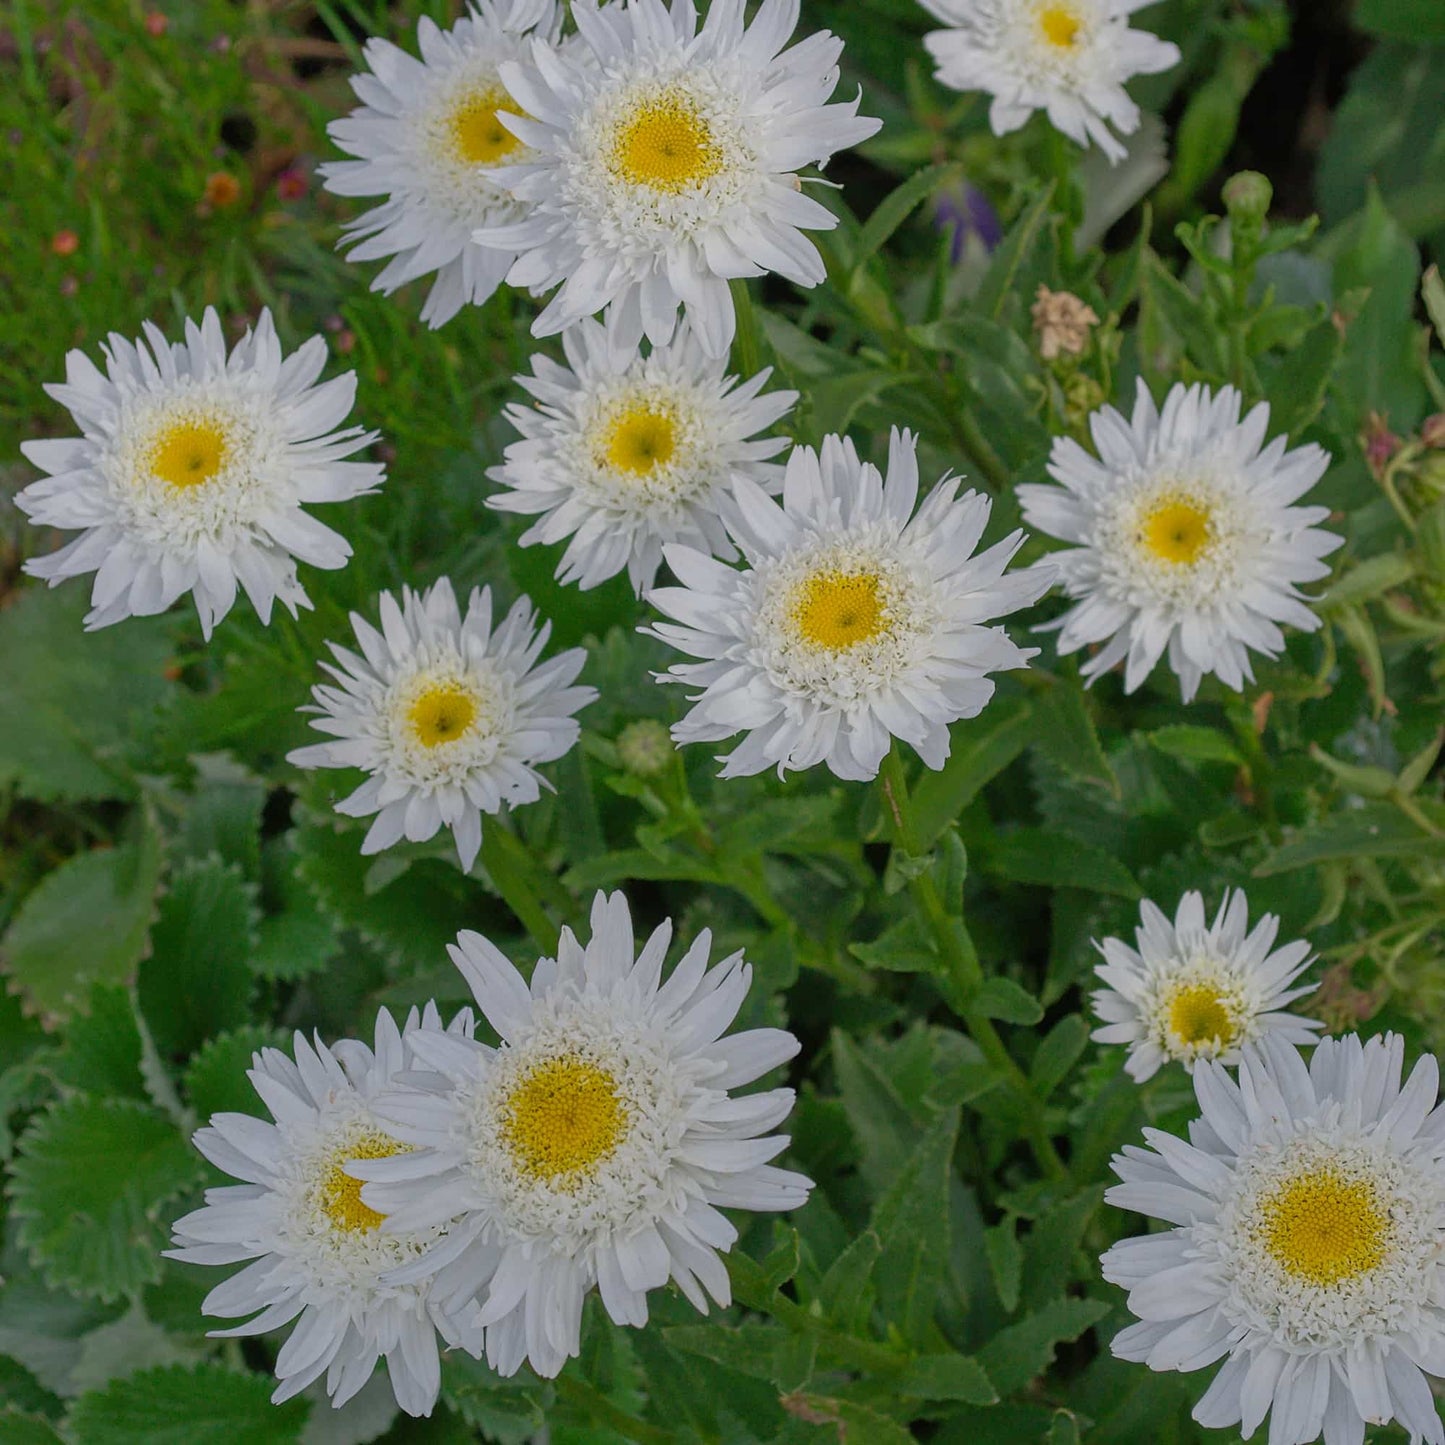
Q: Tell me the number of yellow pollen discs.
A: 12